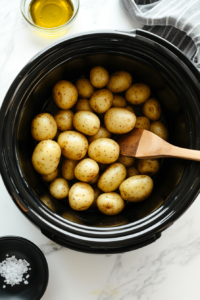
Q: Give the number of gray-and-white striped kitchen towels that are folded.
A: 1